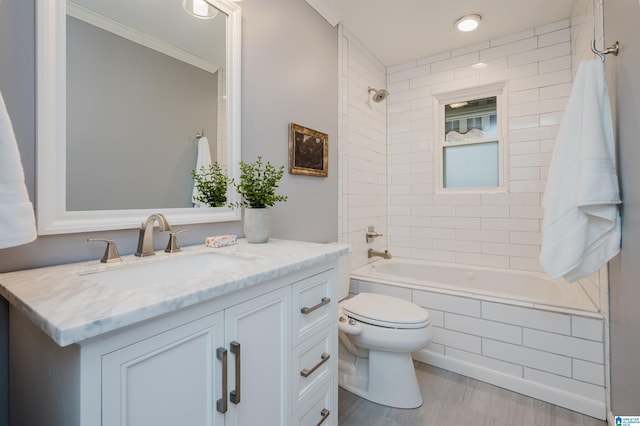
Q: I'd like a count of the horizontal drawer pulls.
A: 3